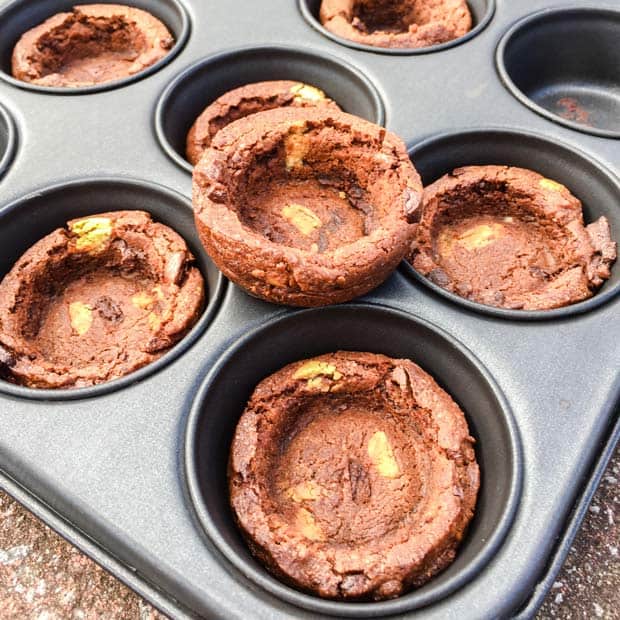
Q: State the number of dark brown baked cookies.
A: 7